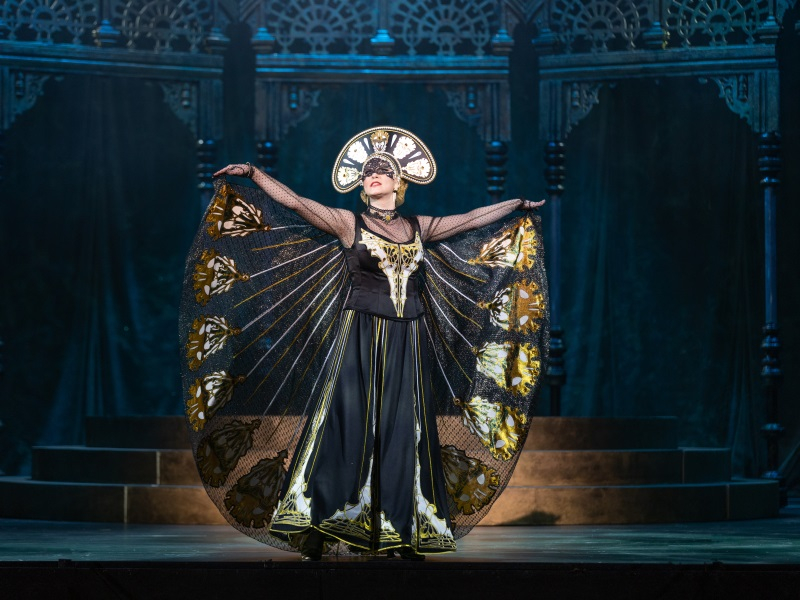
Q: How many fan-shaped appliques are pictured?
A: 11